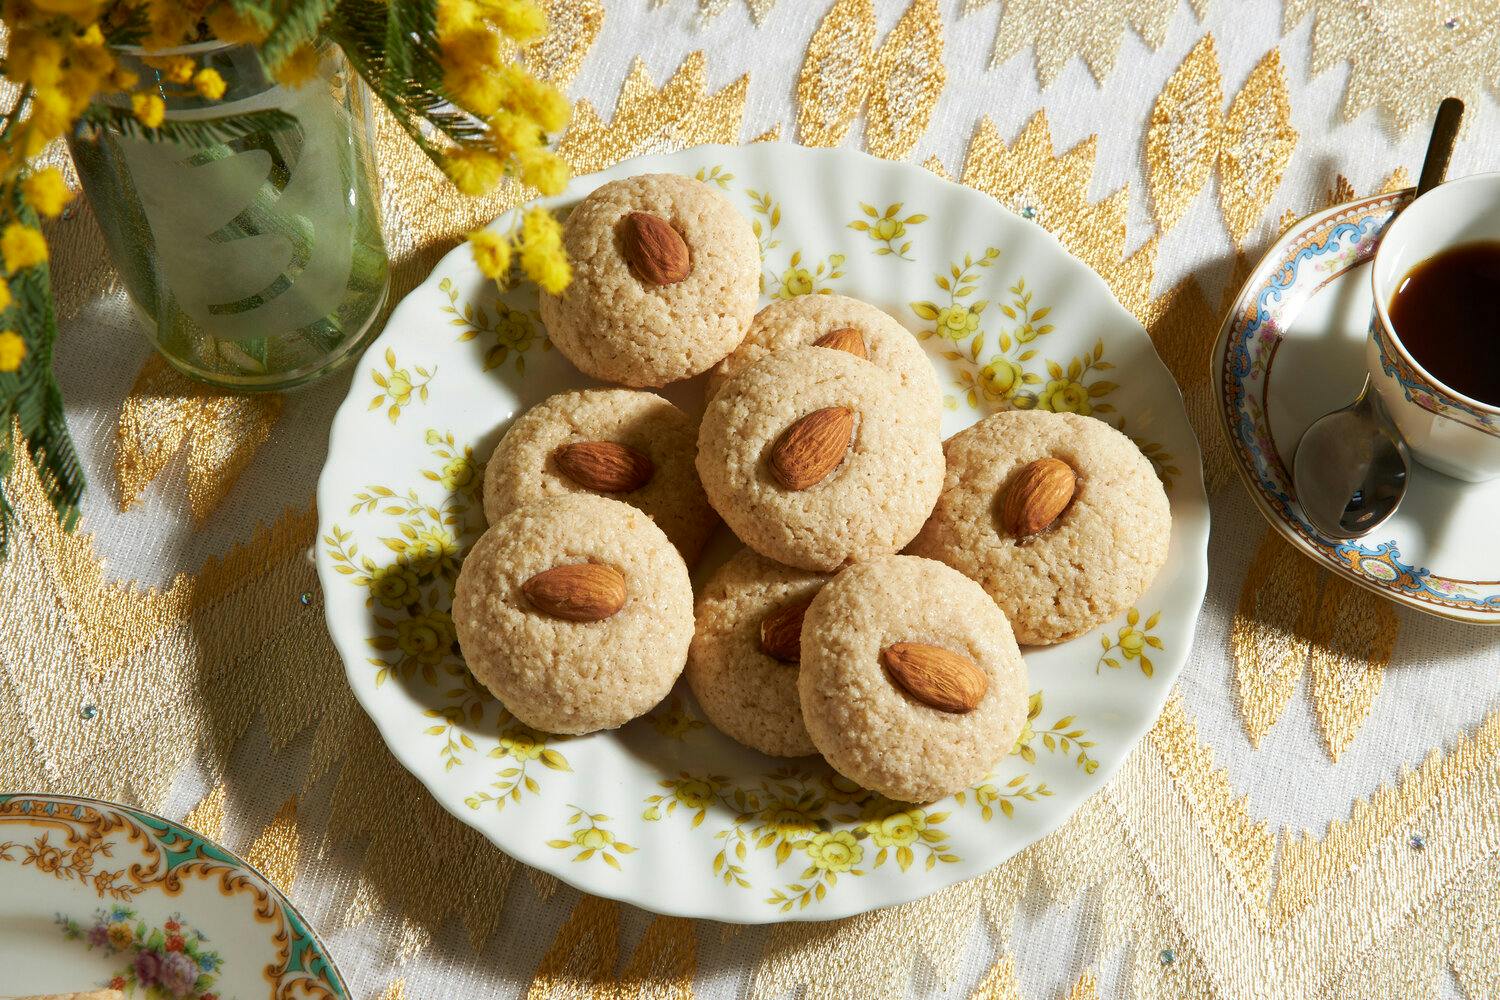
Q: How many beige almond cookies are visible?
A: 8